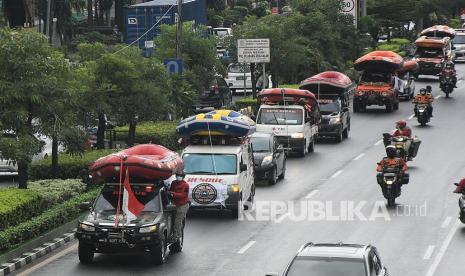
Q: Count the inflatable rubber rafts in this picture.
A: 8